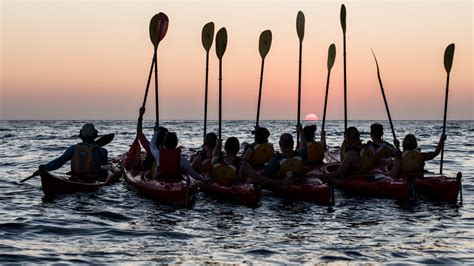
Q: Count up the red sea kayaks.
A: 6